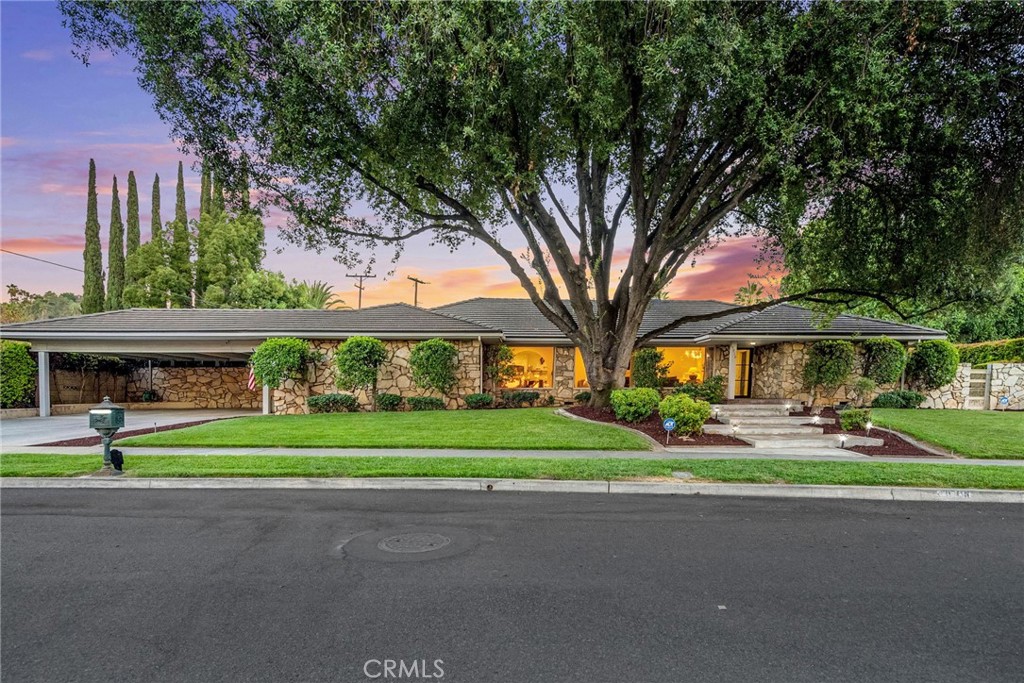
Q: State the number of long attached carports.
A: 1